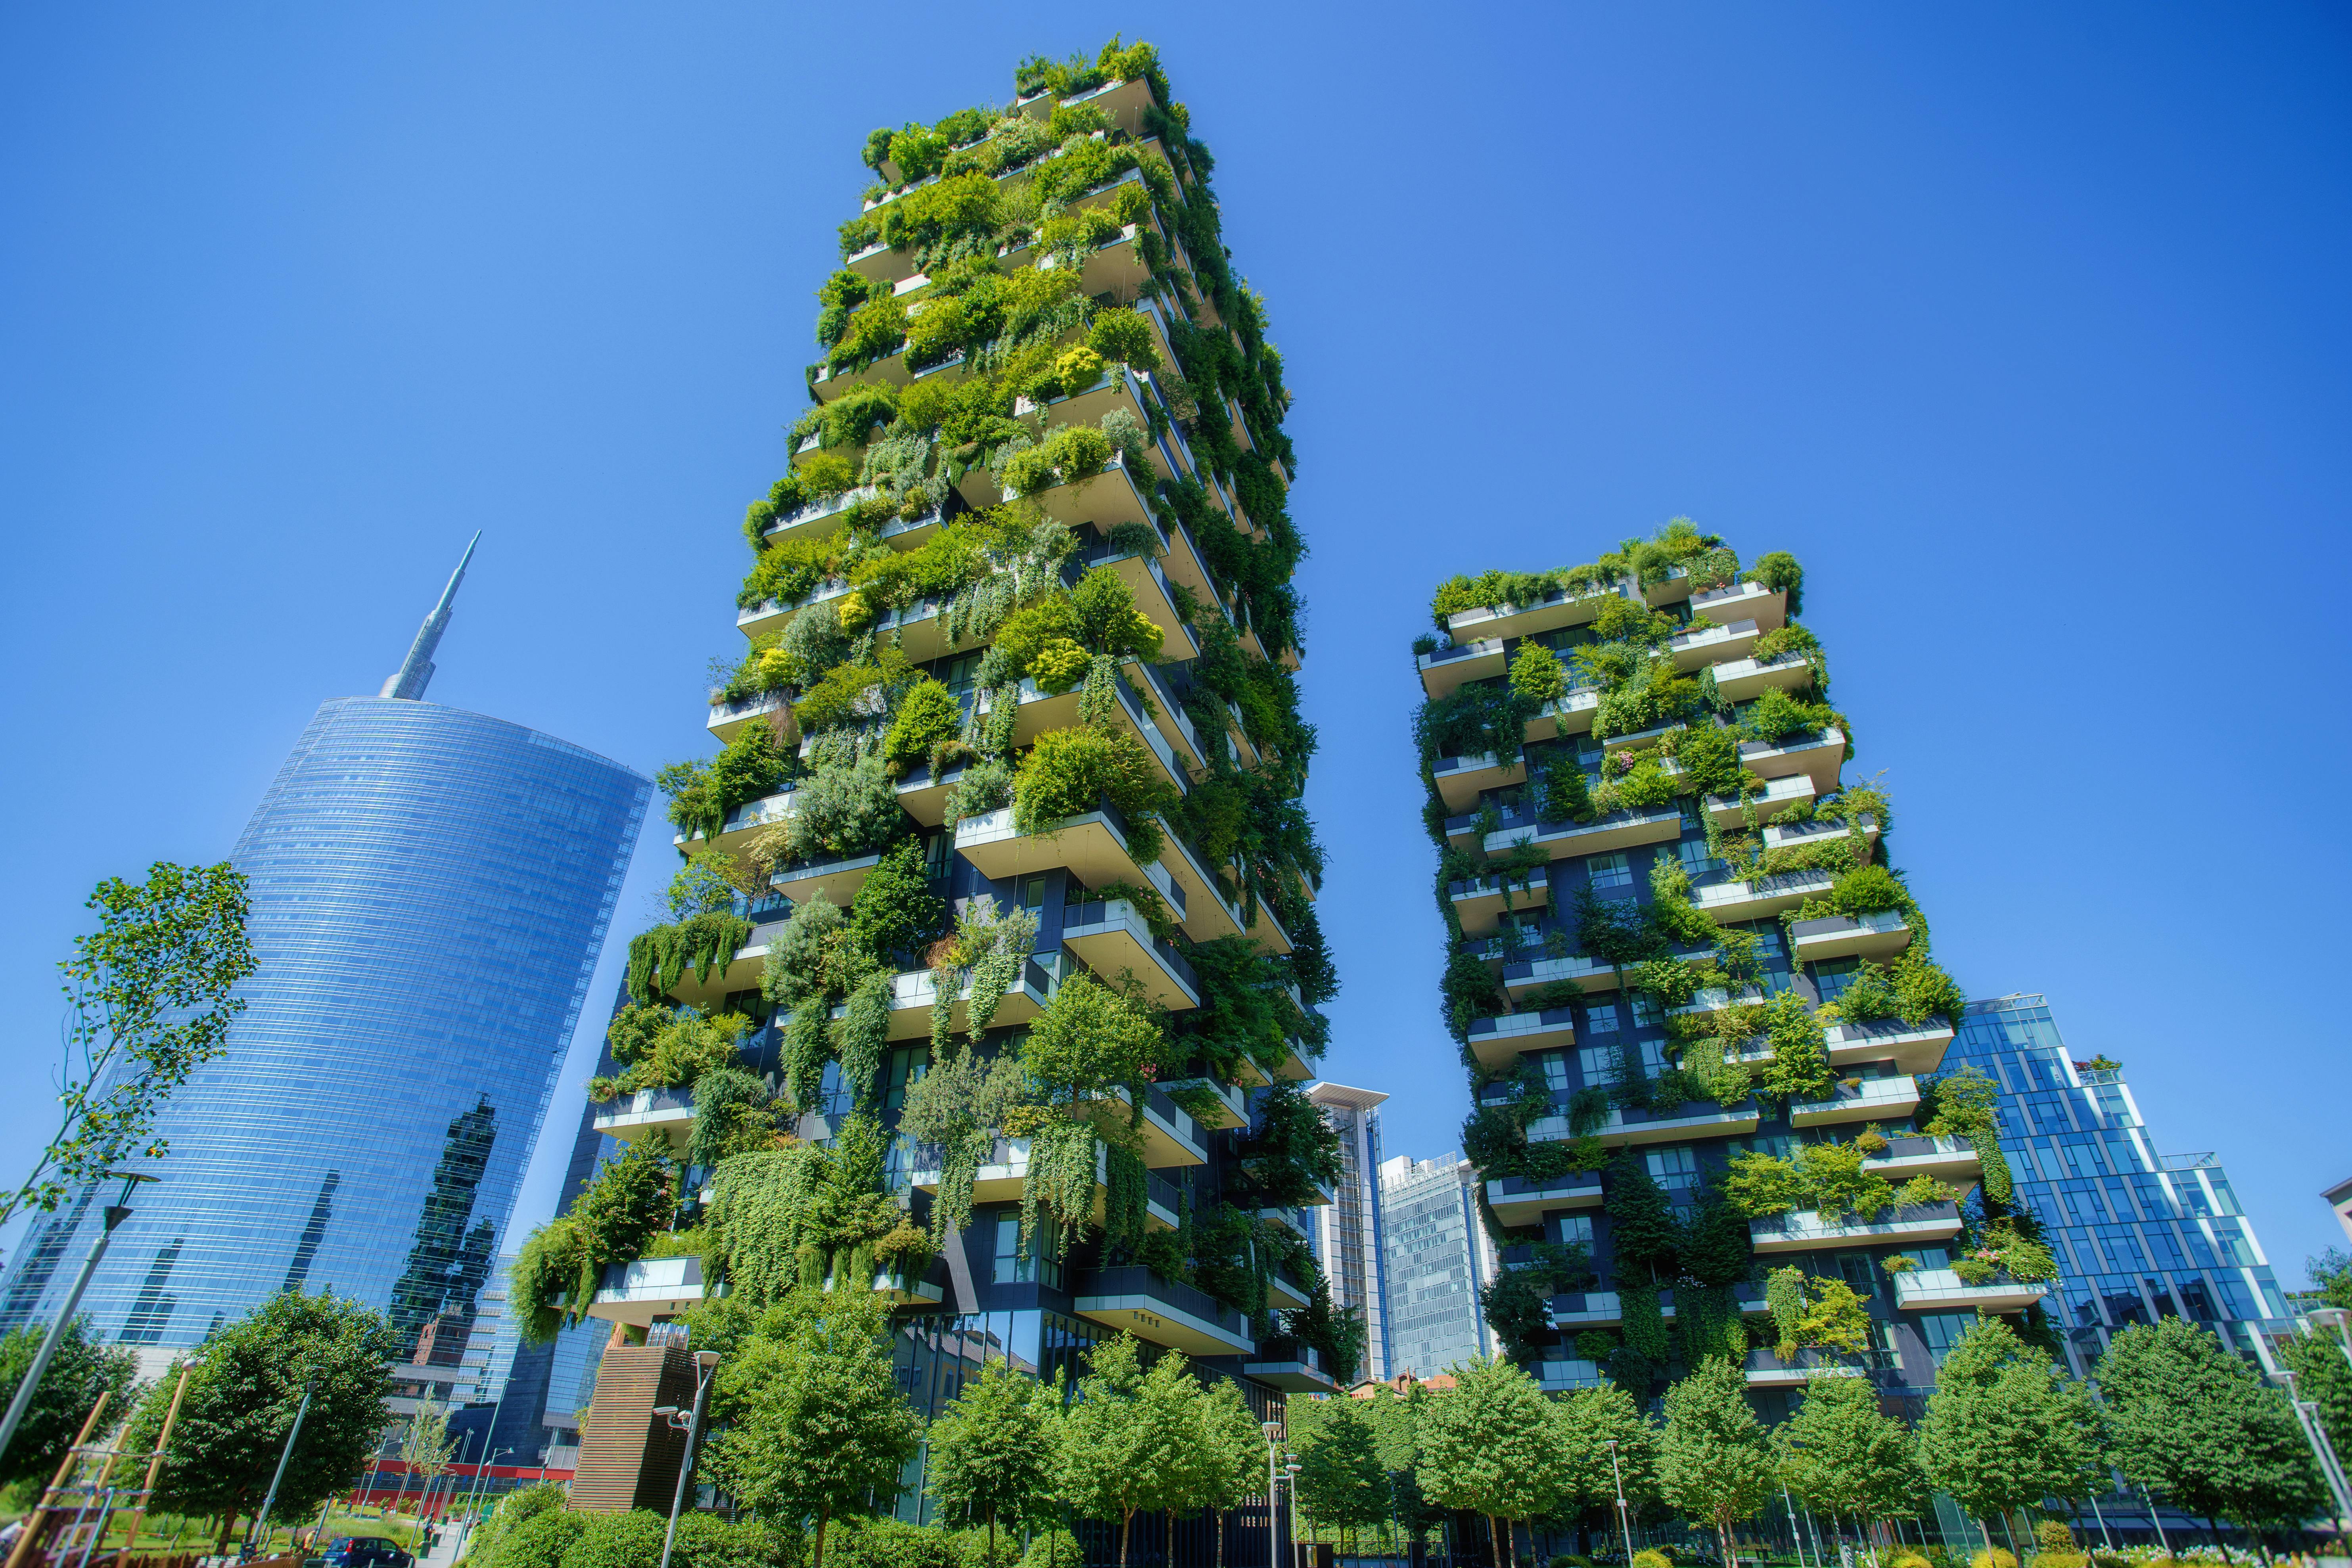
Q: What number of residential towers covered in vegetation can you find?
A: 2